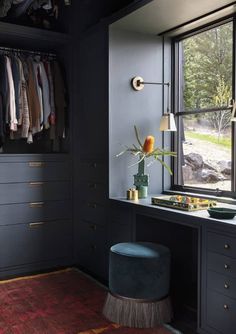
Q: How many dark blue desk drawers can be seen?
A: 4